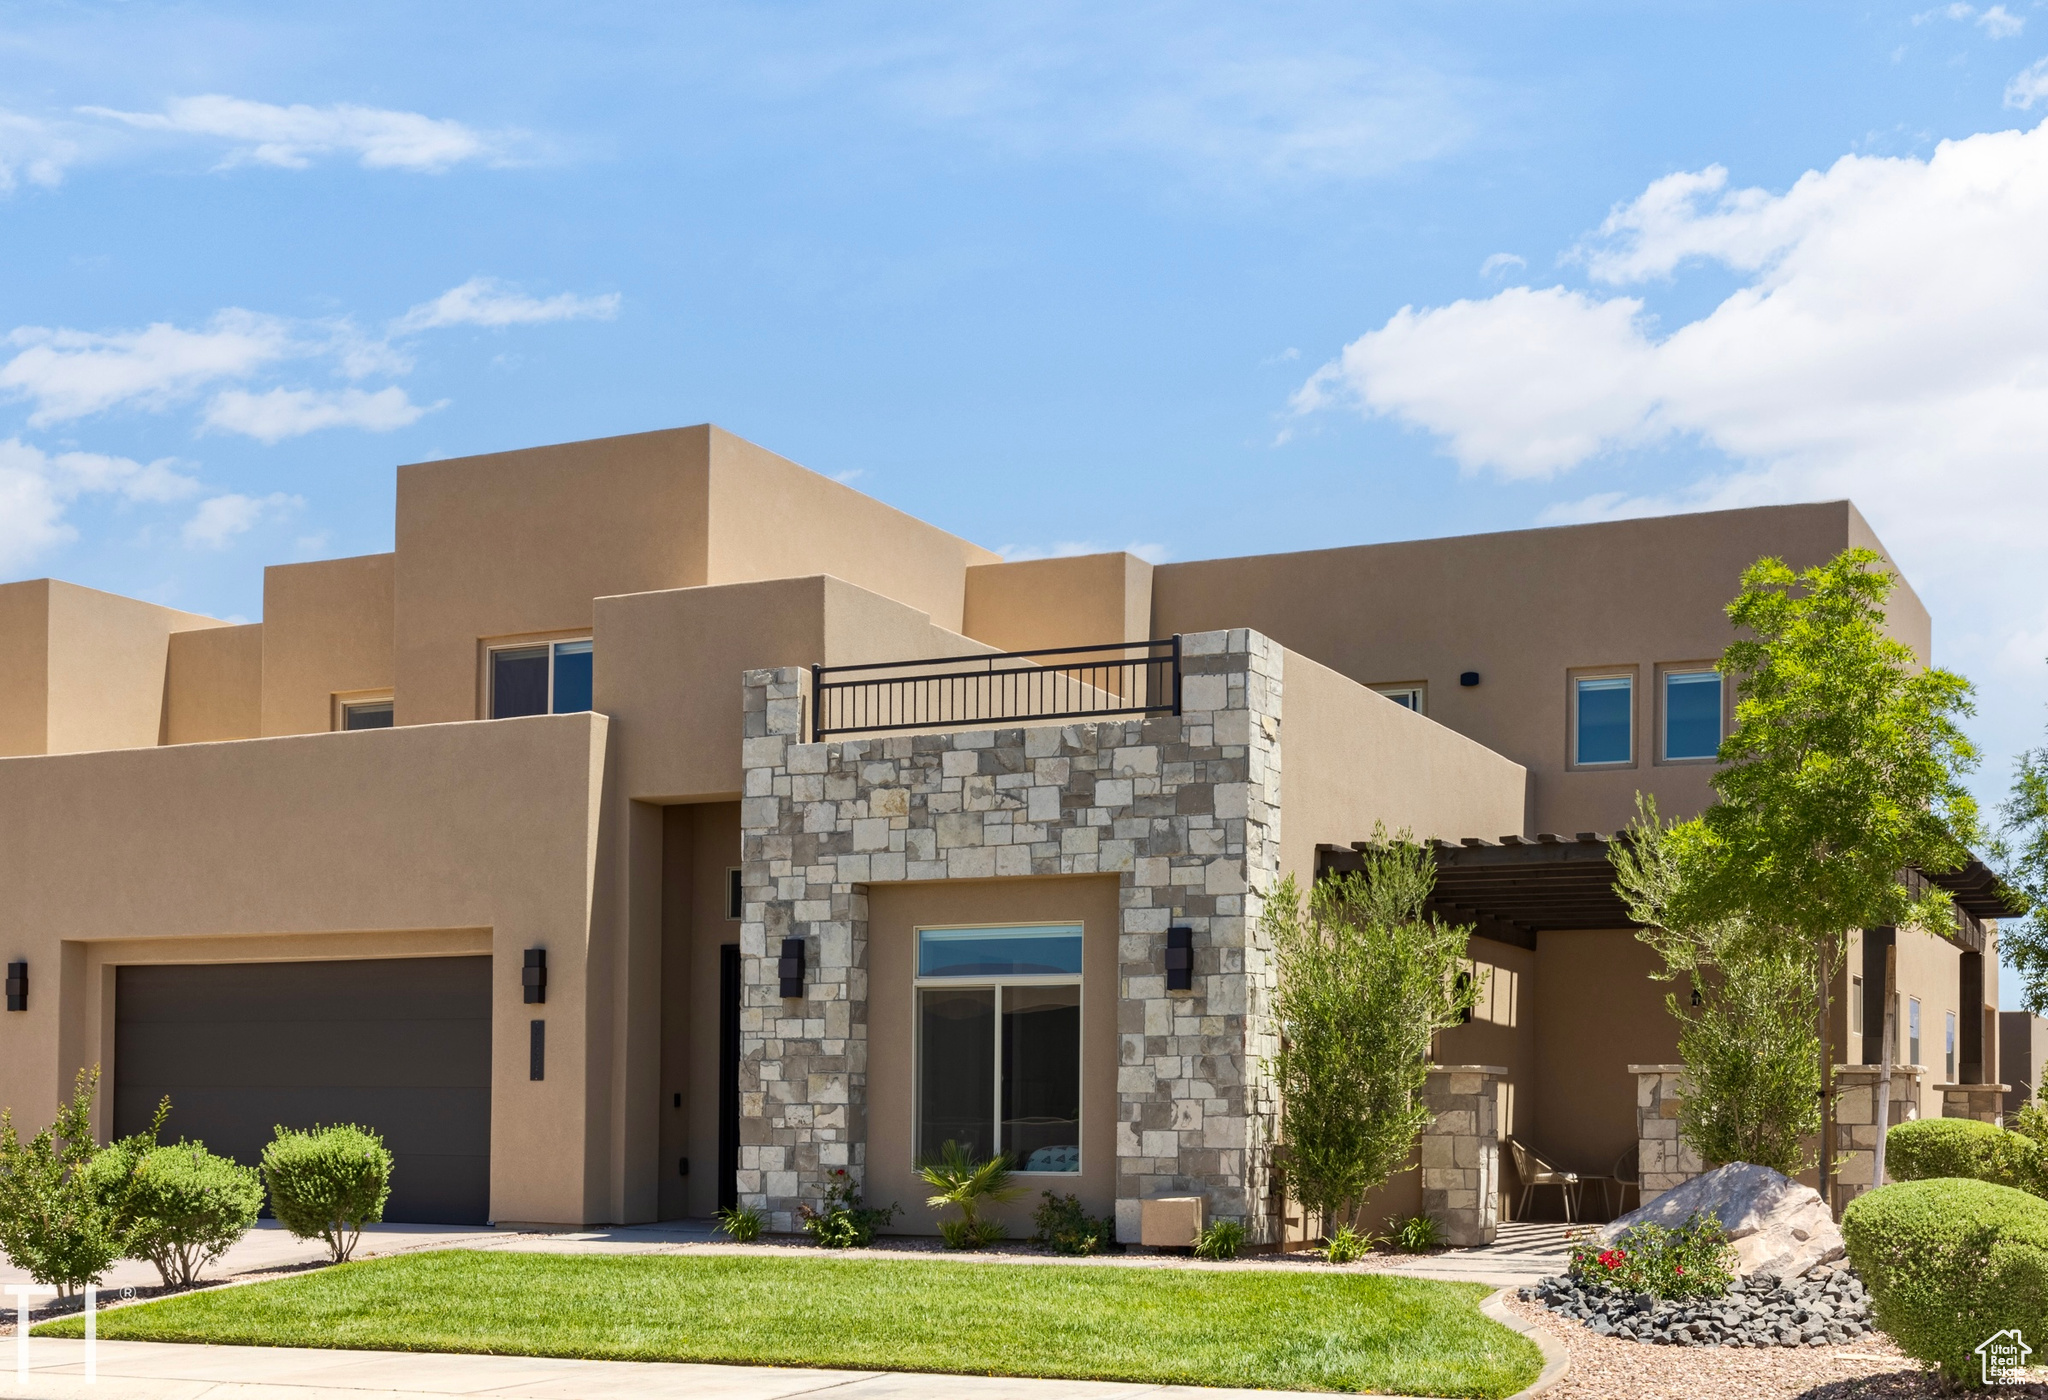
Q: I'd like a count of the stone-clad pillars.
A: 4